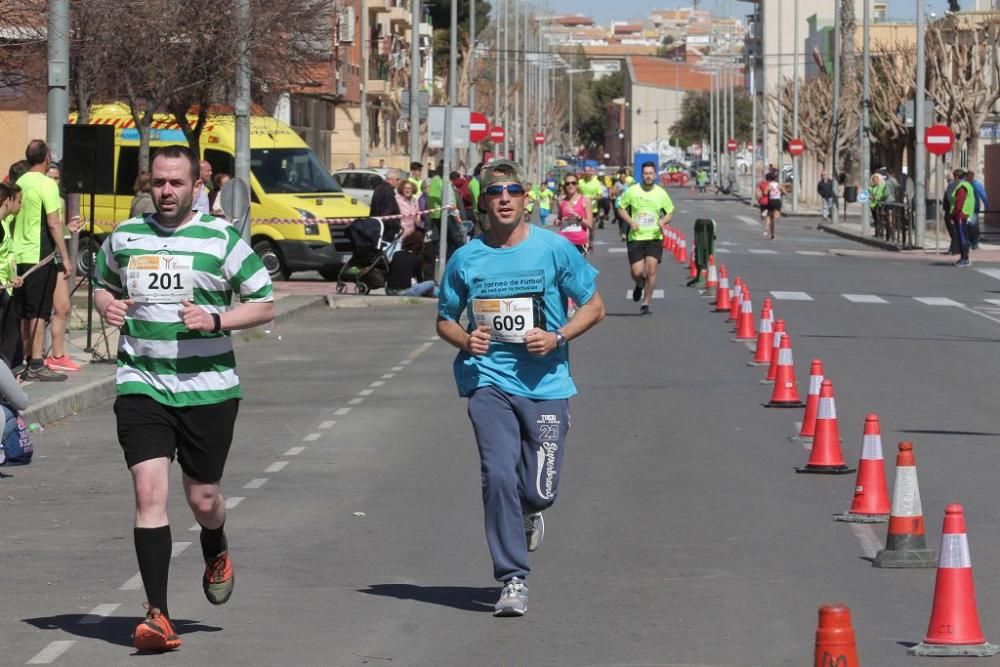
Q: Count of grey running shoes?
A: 2